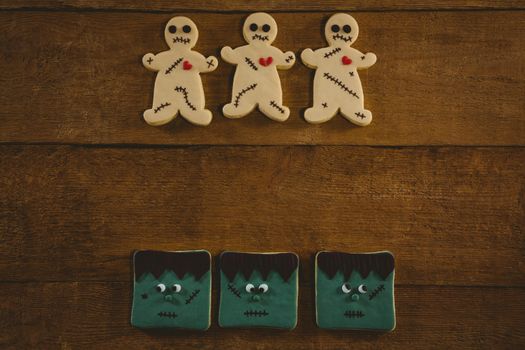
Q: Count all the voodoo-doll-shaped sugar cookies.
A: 3